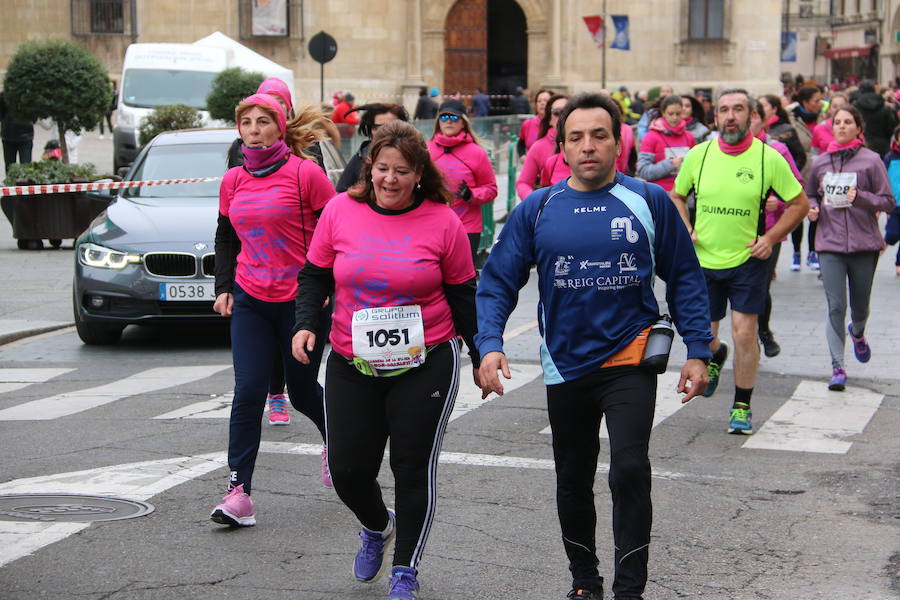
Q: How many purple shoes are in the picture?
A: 4